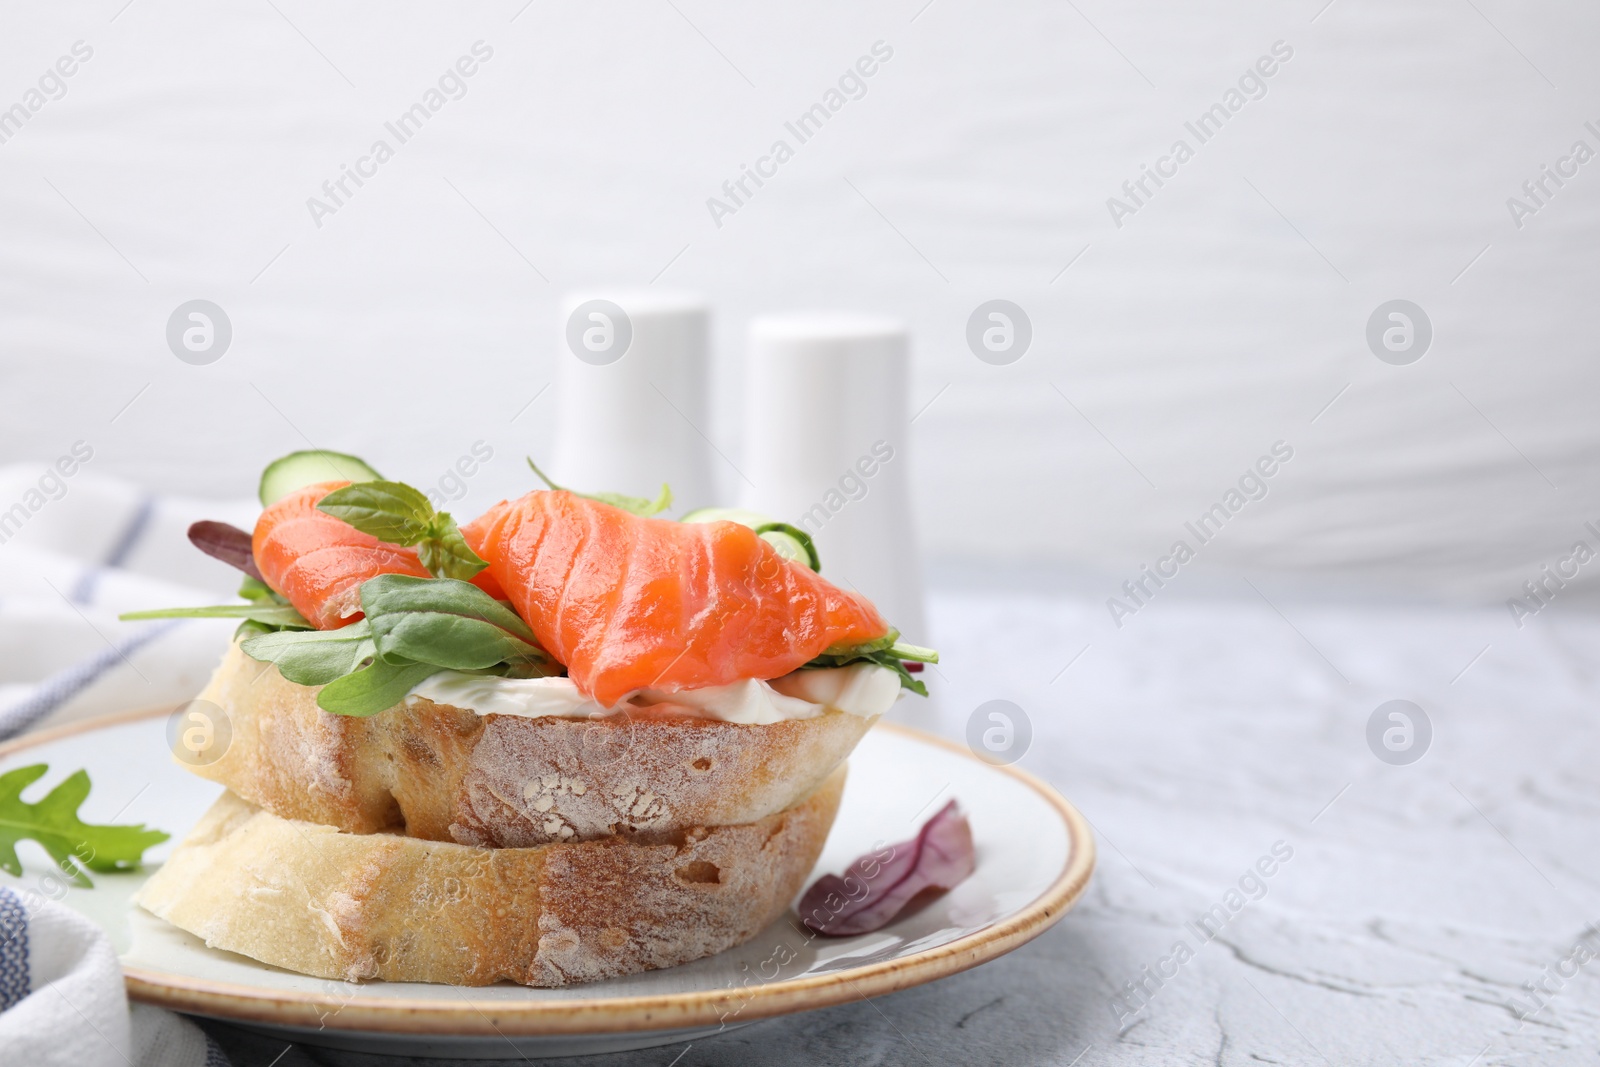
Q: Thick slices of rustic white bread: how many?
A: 2